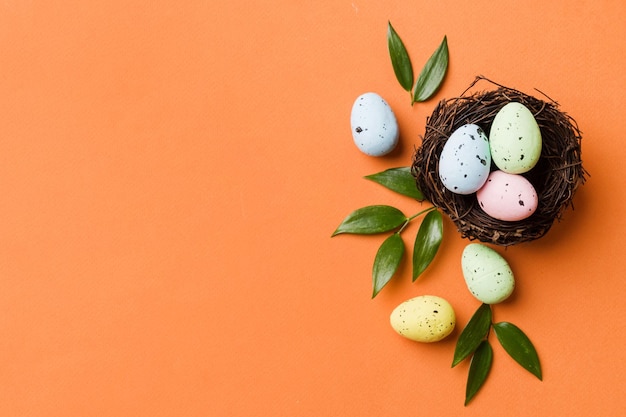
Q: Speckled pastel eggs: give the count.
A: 6